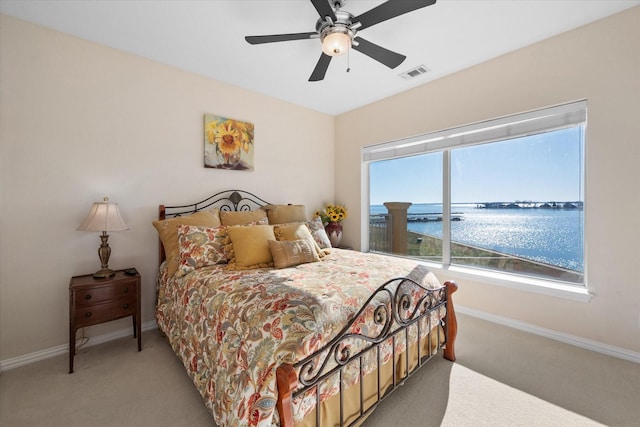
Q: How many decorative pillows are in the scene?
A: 8